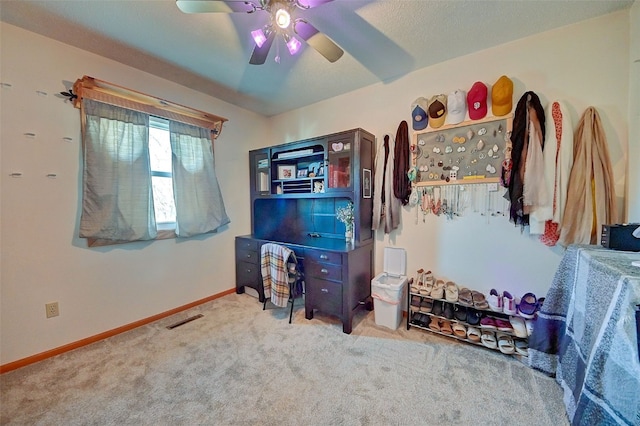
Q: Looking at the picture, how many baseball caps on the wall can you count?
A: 5